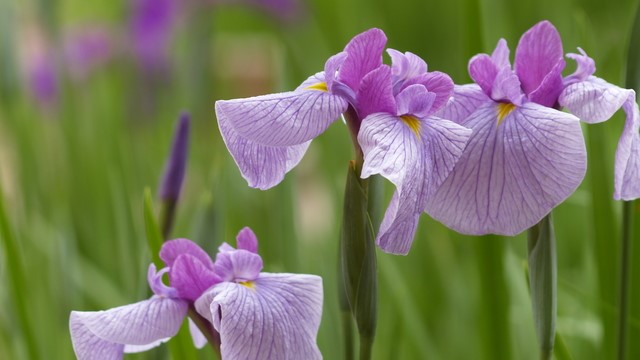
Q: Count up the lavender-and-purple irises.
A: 3